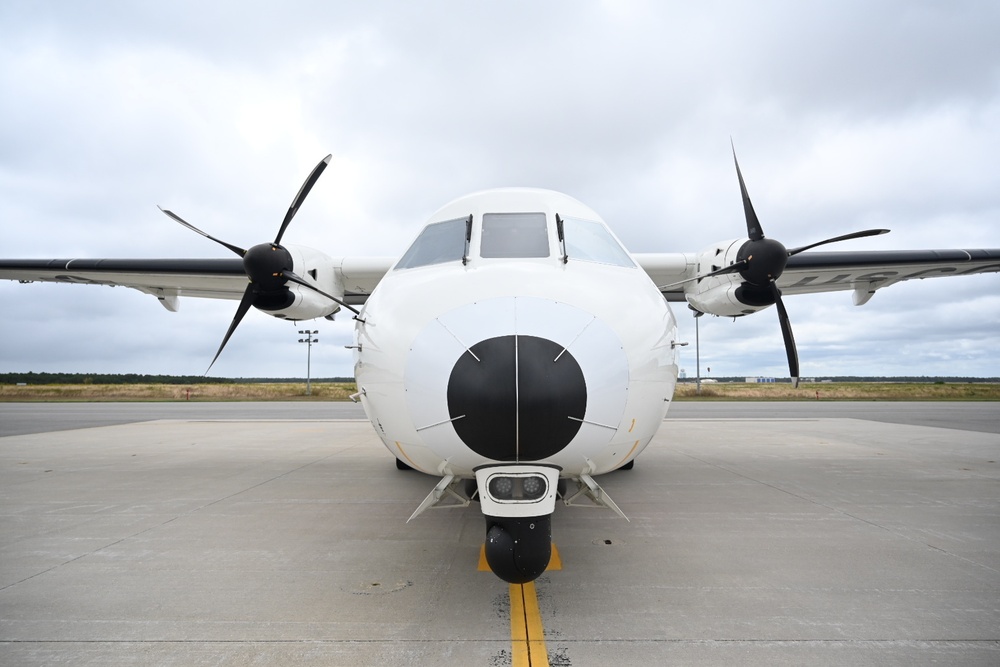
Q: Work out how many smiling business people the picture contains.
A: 0